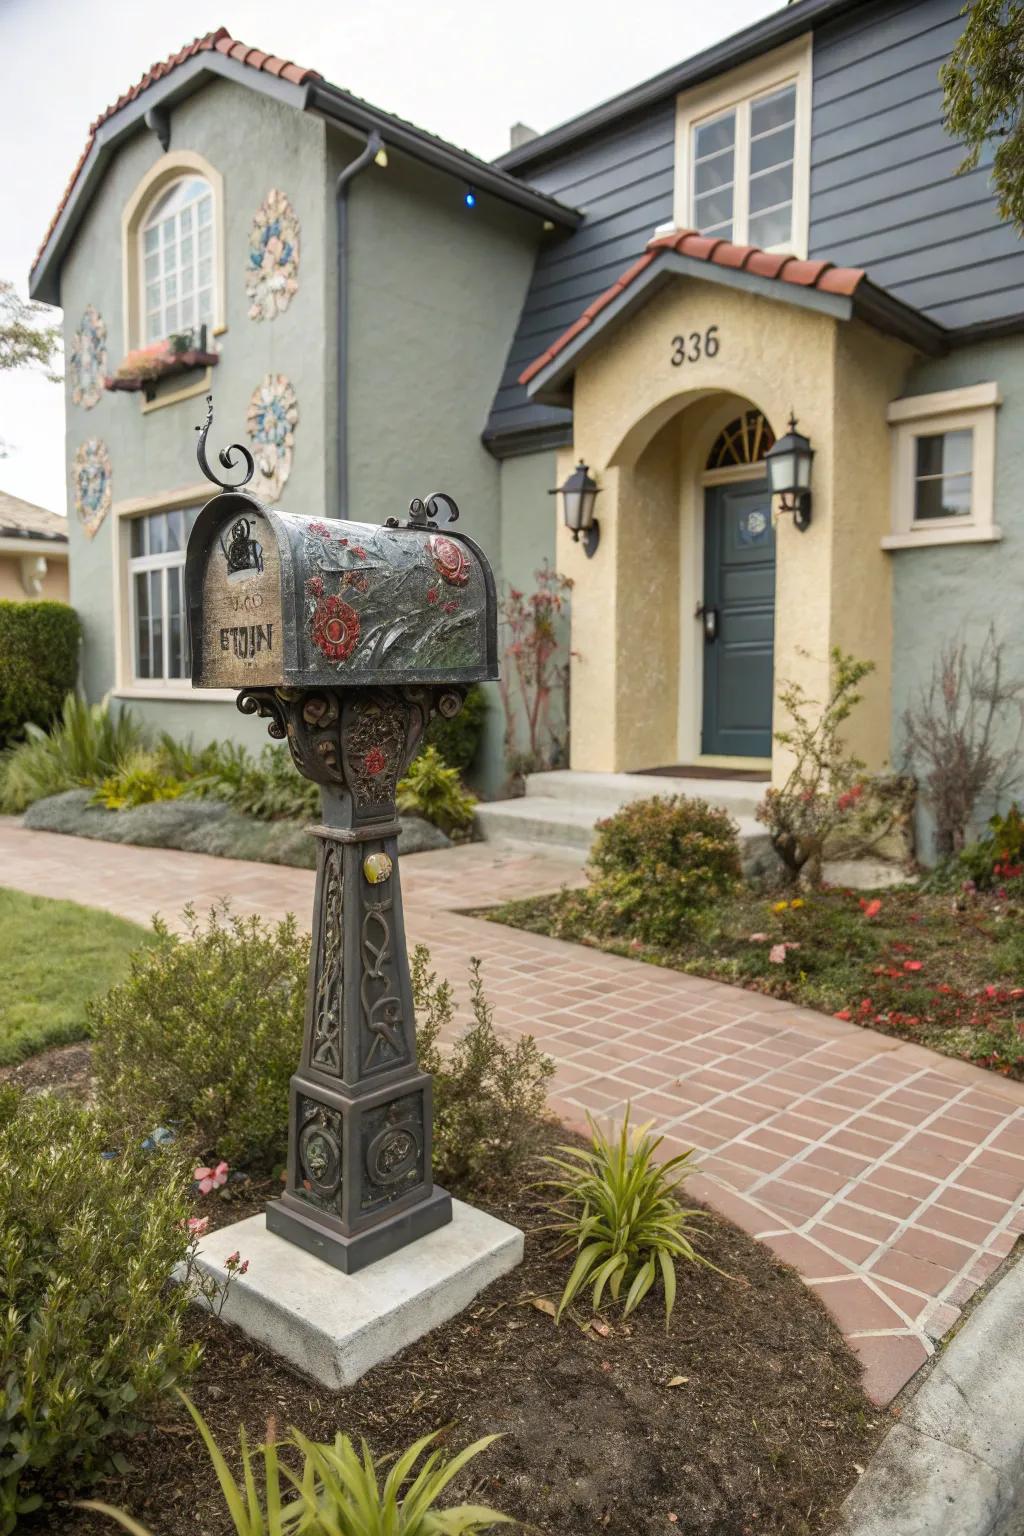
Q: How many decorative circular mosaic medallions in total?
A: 4